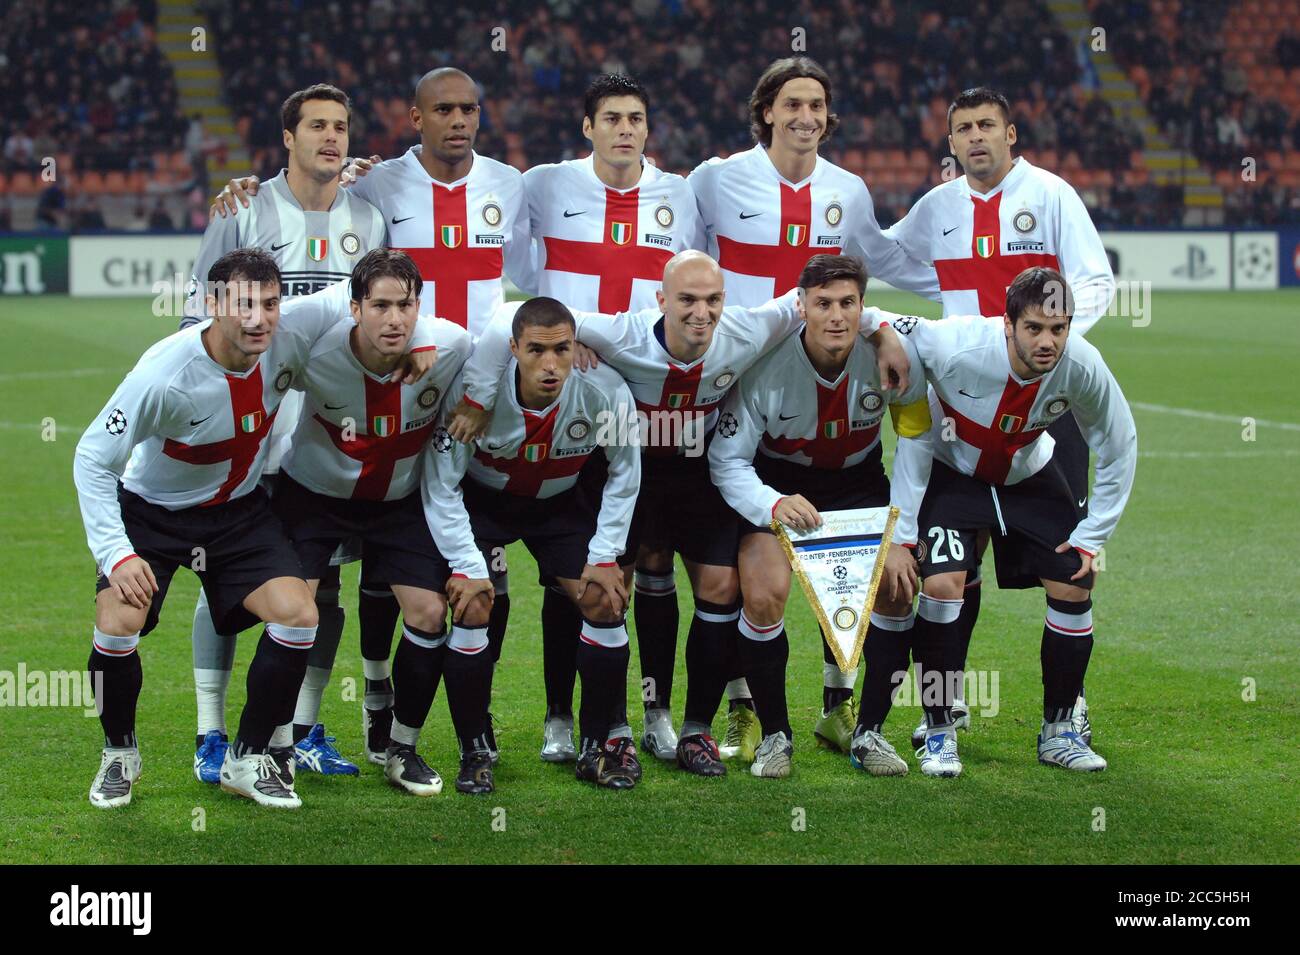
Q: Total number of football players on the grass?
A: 11